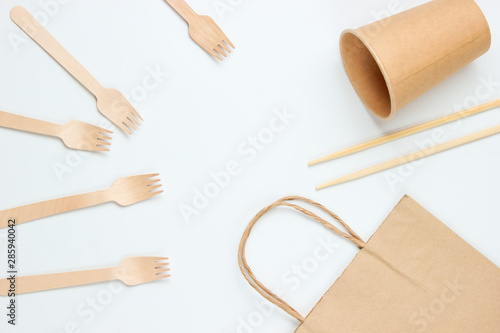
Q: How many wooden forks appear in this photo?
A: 5